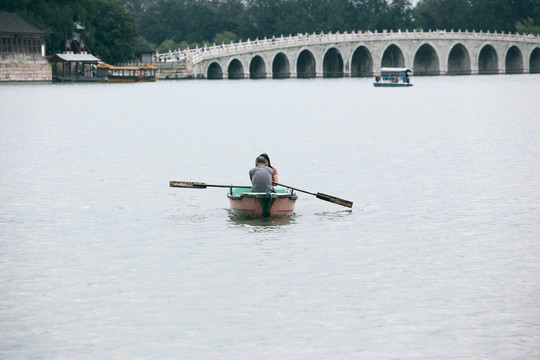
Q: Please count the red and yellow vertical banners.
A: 0